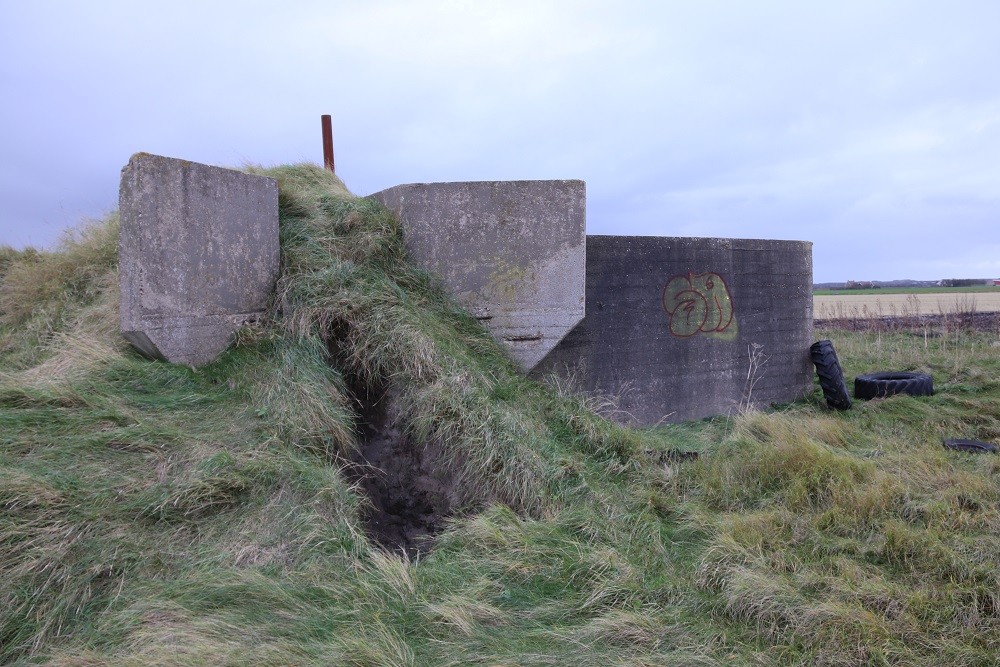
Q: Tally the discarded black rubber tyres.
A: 3